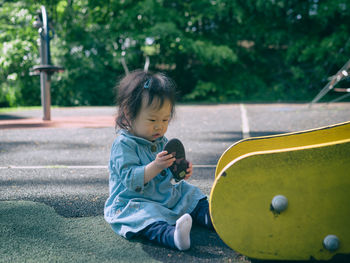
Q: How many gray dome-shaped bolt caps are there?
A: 2